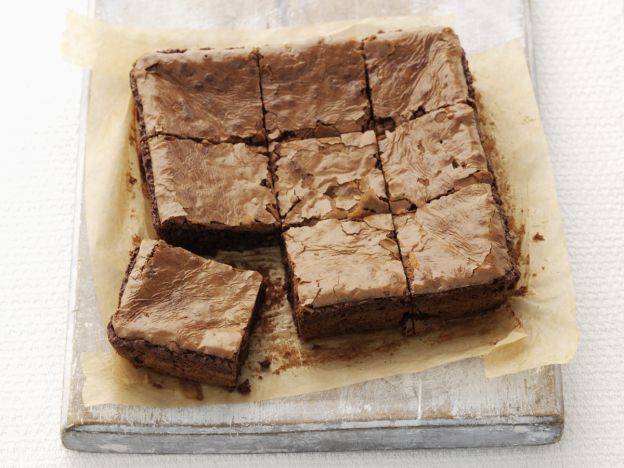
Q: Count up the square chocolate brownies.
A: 9